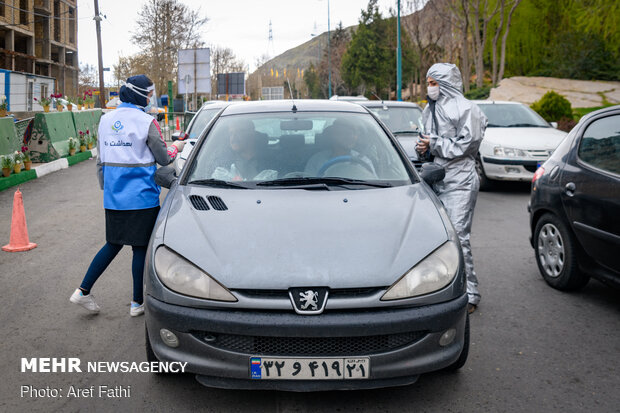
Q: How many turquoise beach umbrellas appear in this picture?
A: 0